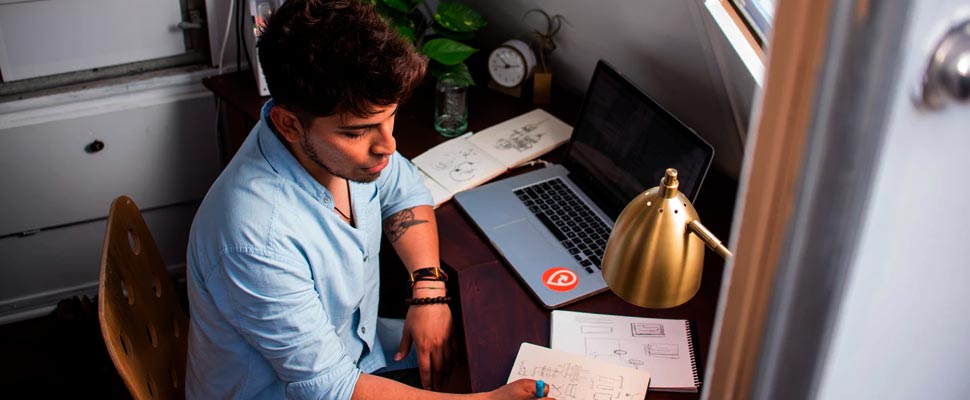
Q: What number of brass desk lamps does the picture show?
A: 1